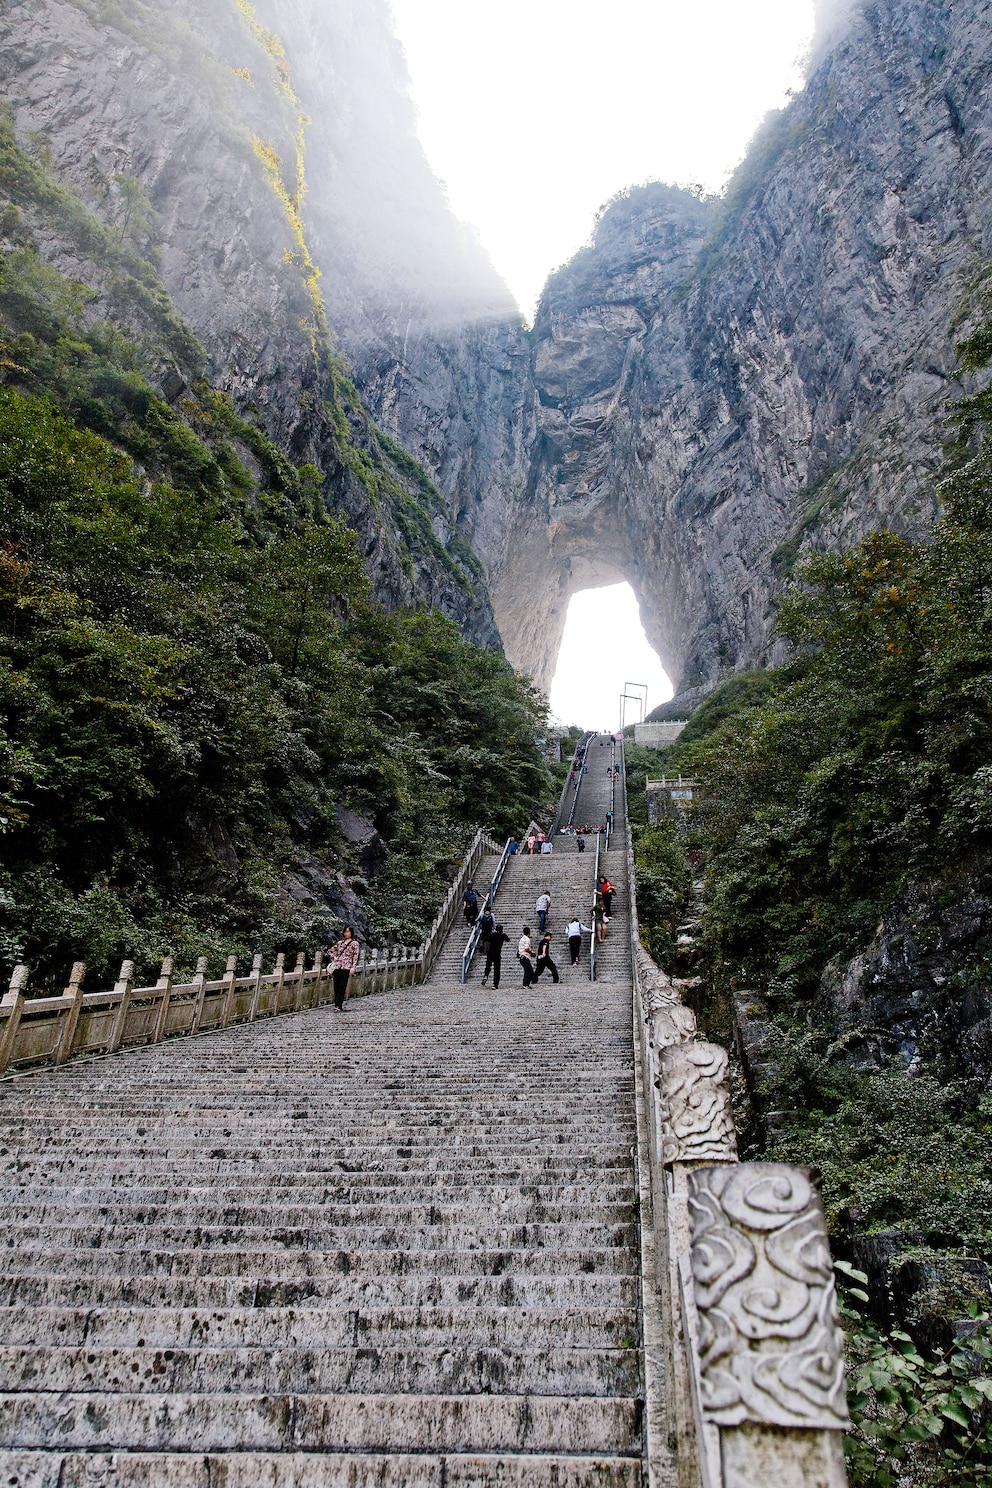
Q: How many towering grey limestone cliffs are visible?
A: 2